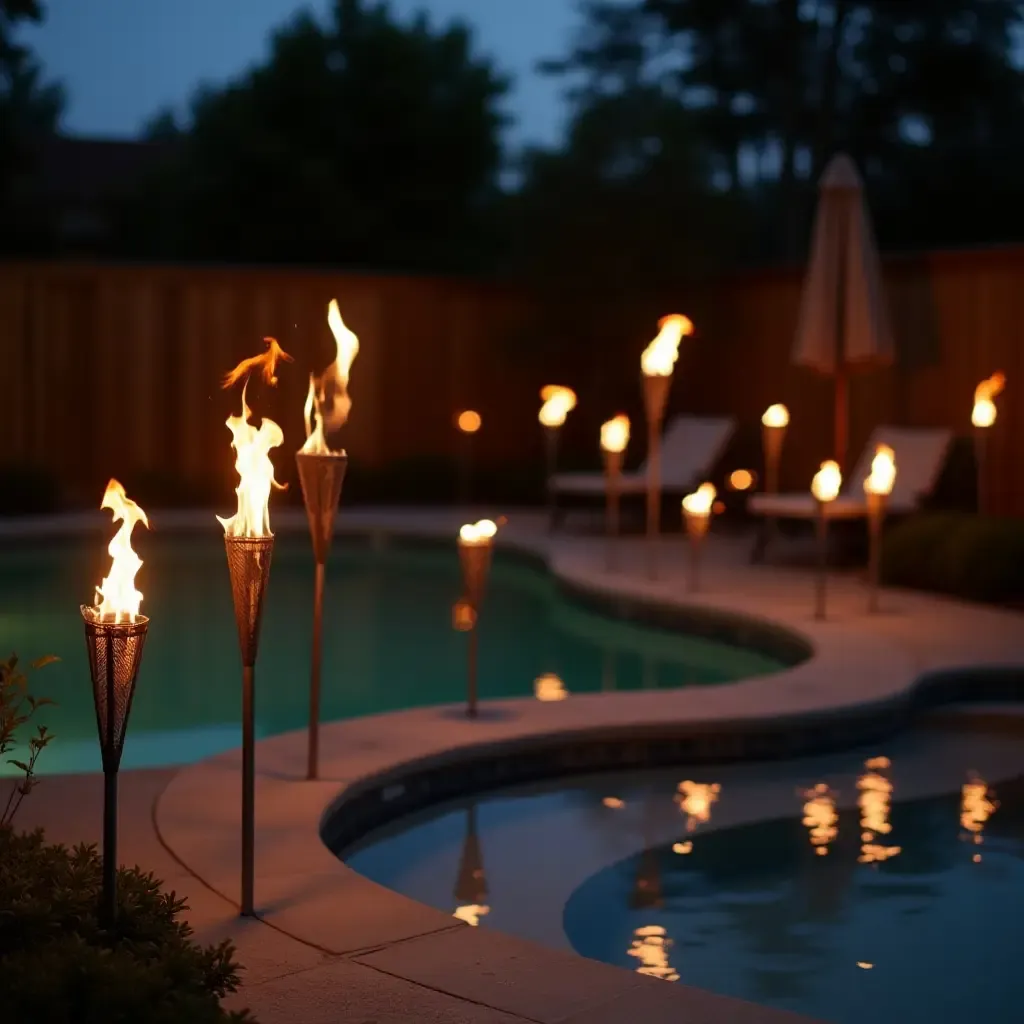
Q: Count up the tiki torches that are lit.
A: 12